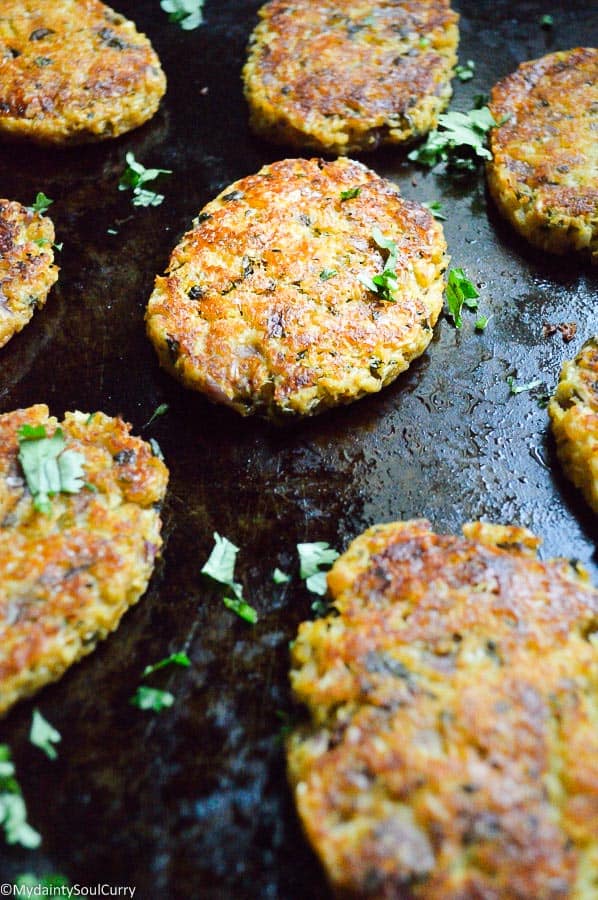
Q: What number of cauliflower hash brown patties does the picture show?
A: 8